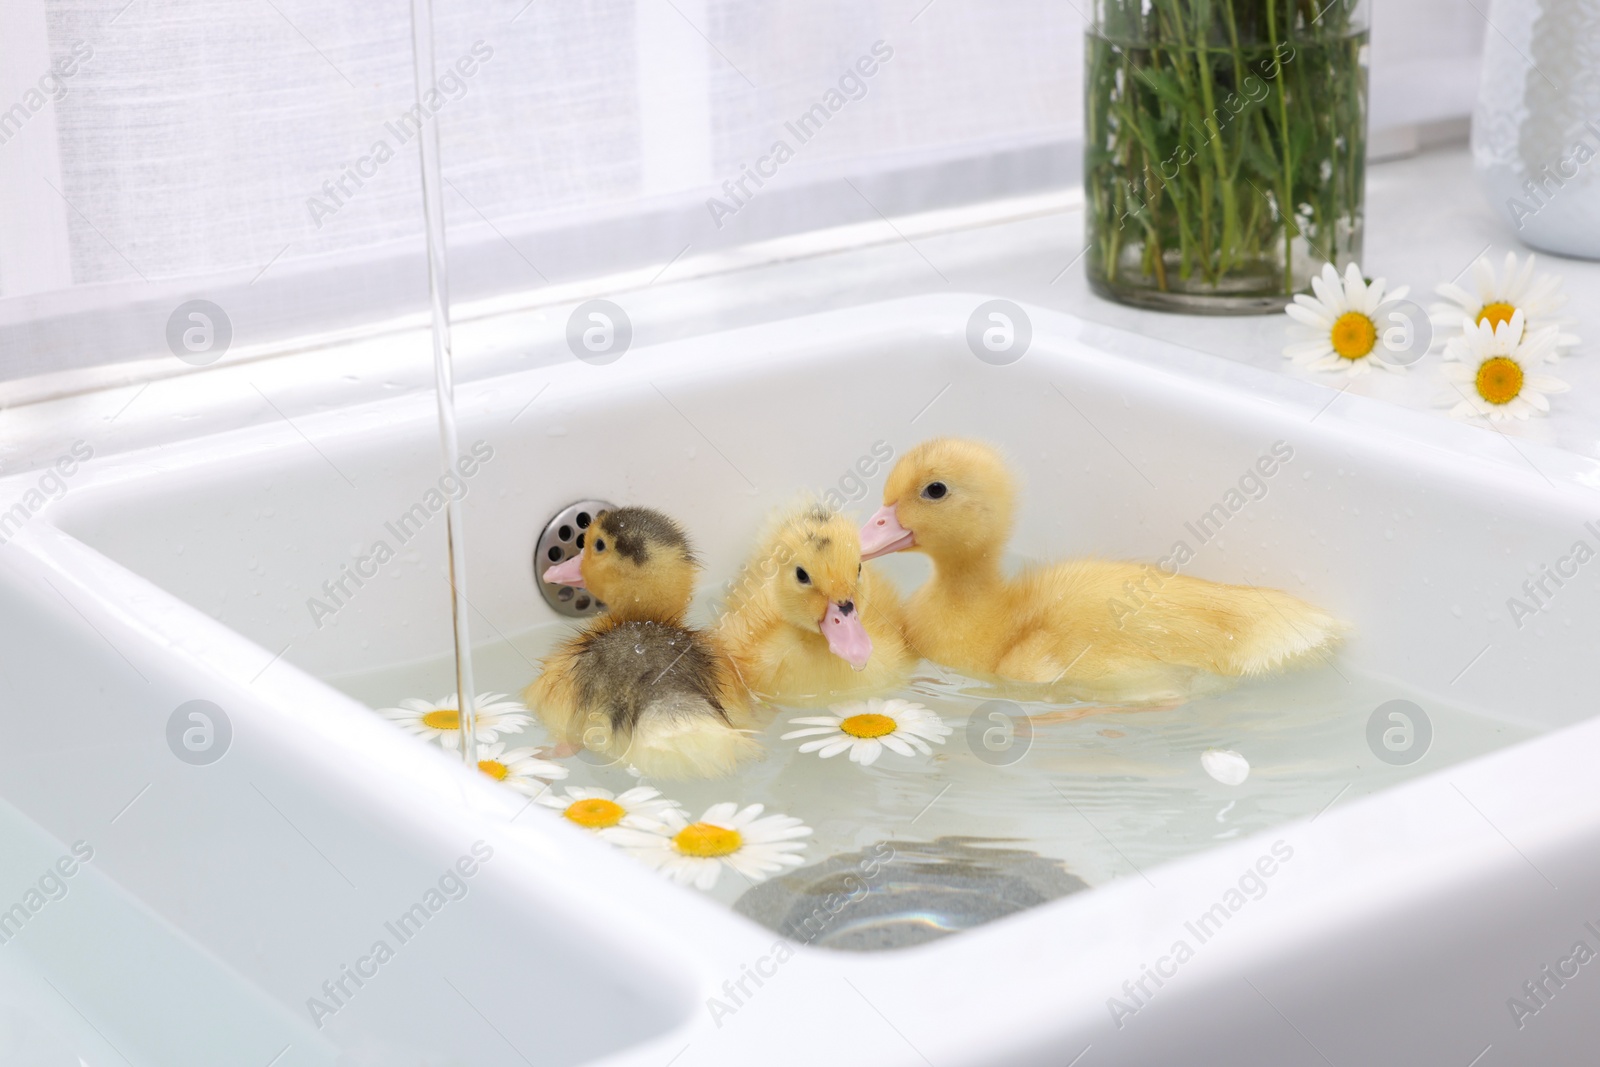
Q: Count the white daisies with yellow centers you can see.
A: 8